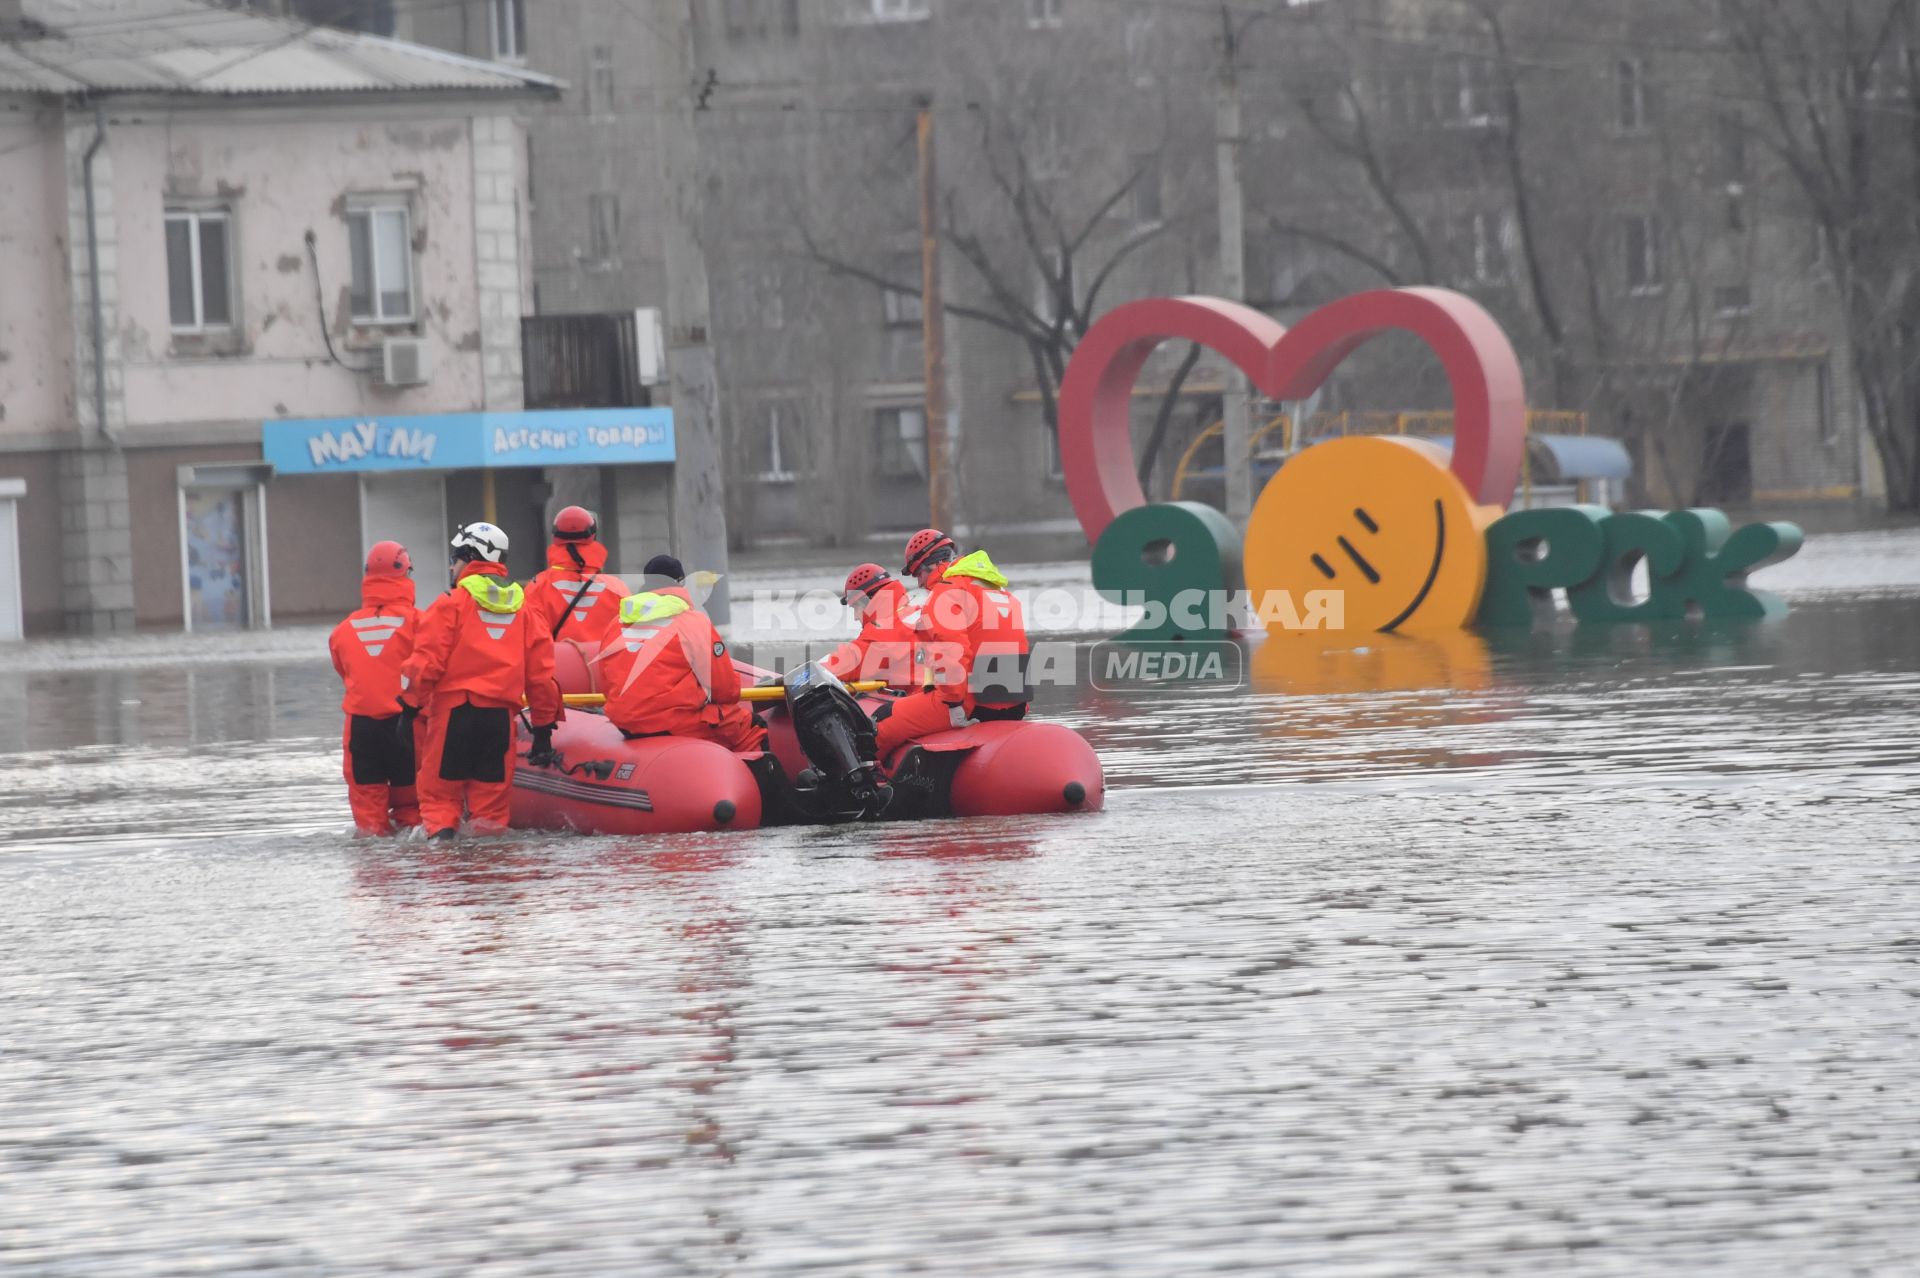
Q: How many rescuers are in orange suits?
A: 6